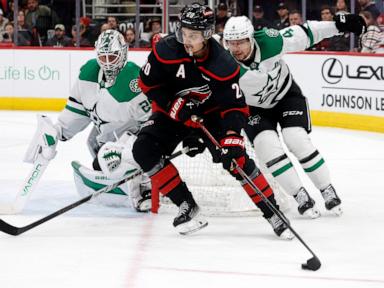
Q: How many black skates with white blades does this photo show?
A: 4